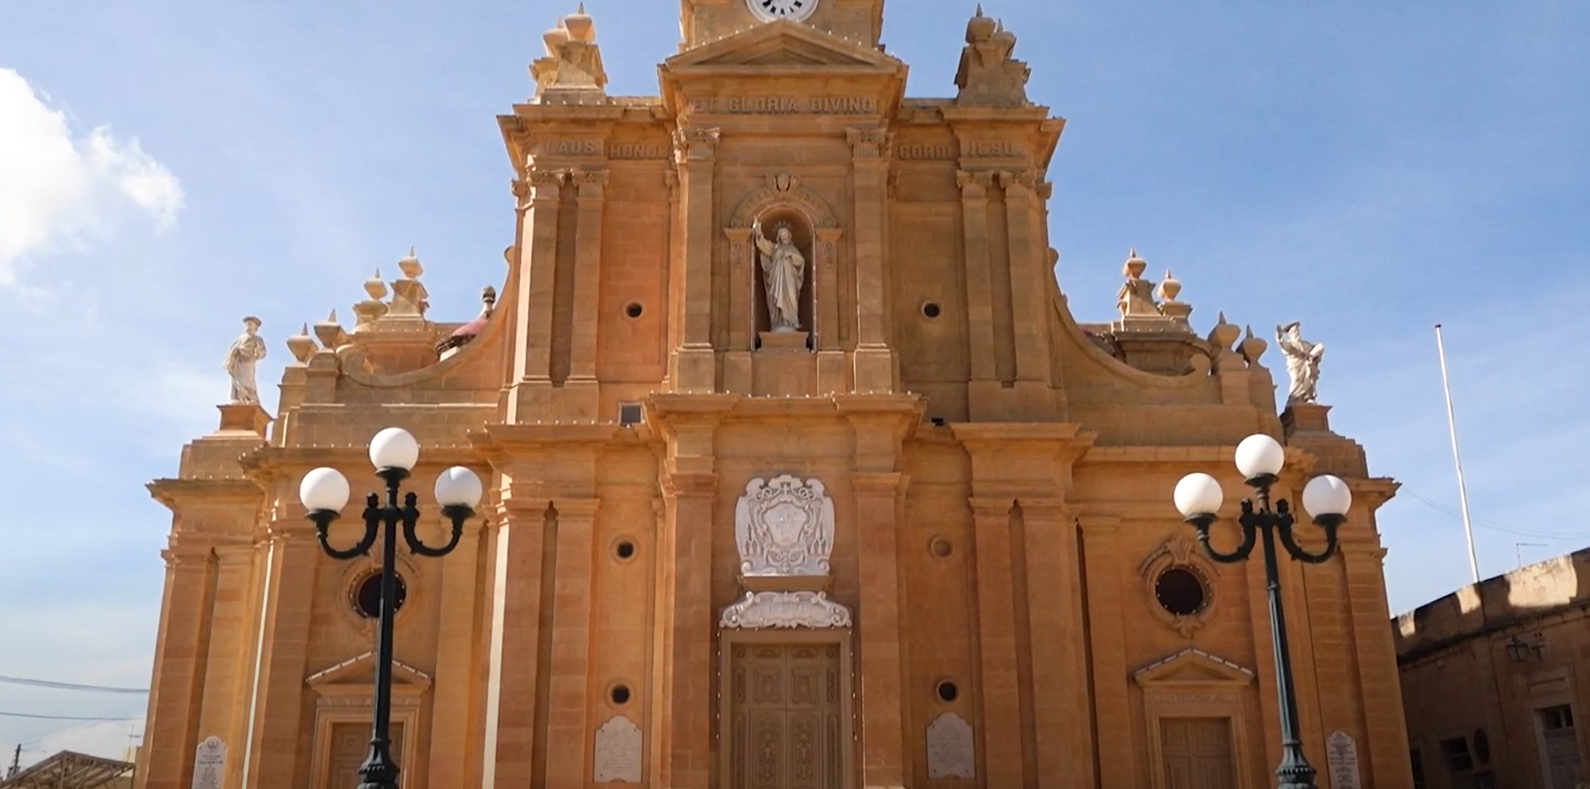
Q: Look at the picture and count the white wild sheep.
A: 0